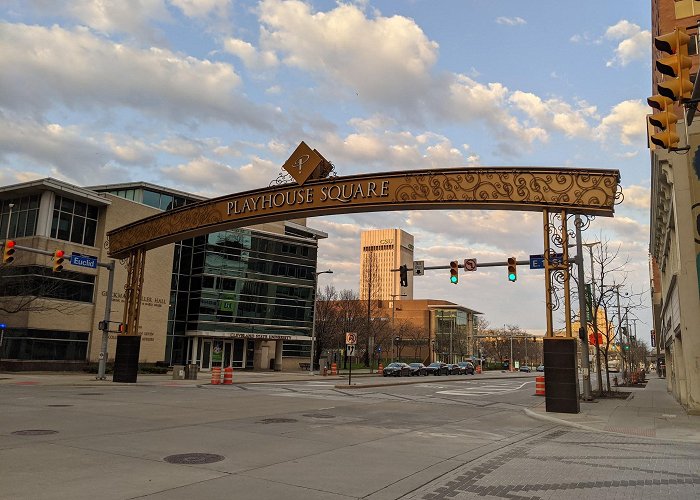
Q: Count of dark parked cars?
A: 5